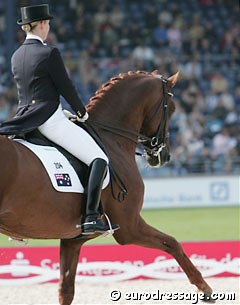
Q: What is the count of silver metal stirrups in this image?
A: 1